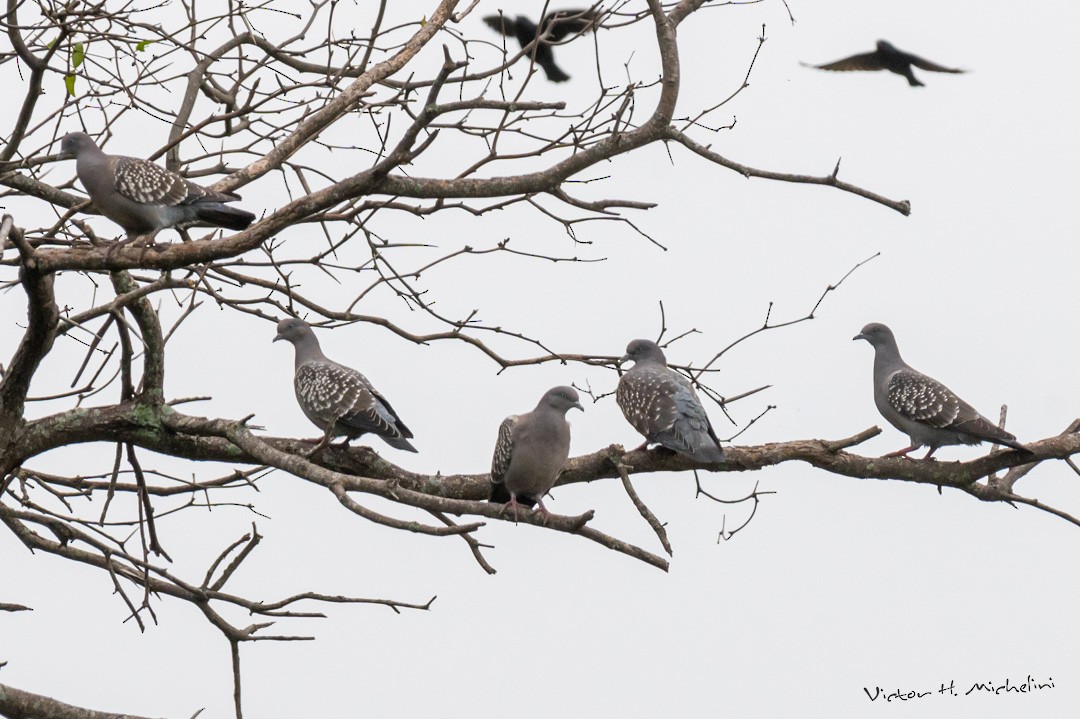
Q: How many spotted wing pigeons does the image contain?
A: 5